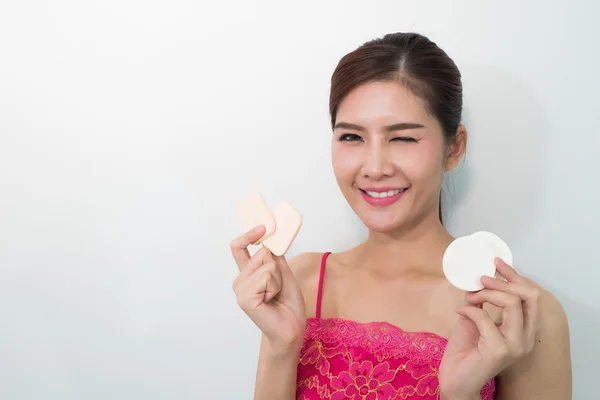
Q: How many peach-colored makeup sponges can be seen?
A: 2